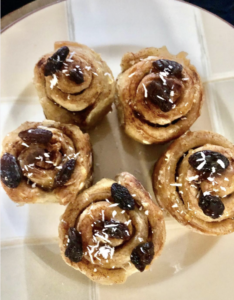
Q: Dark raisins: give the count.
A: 13